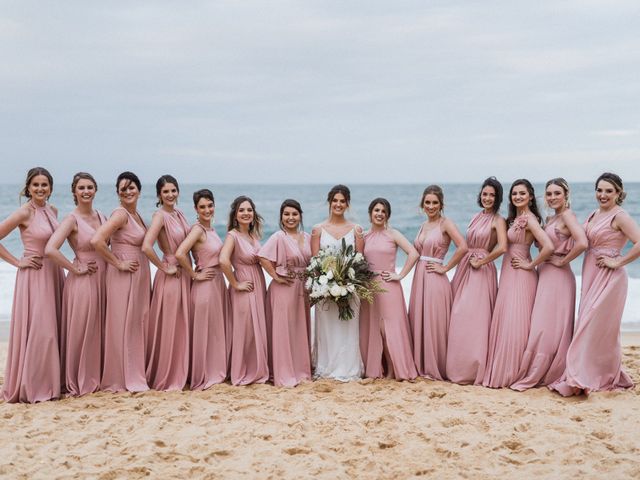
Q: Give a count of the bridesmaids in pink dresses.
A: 13